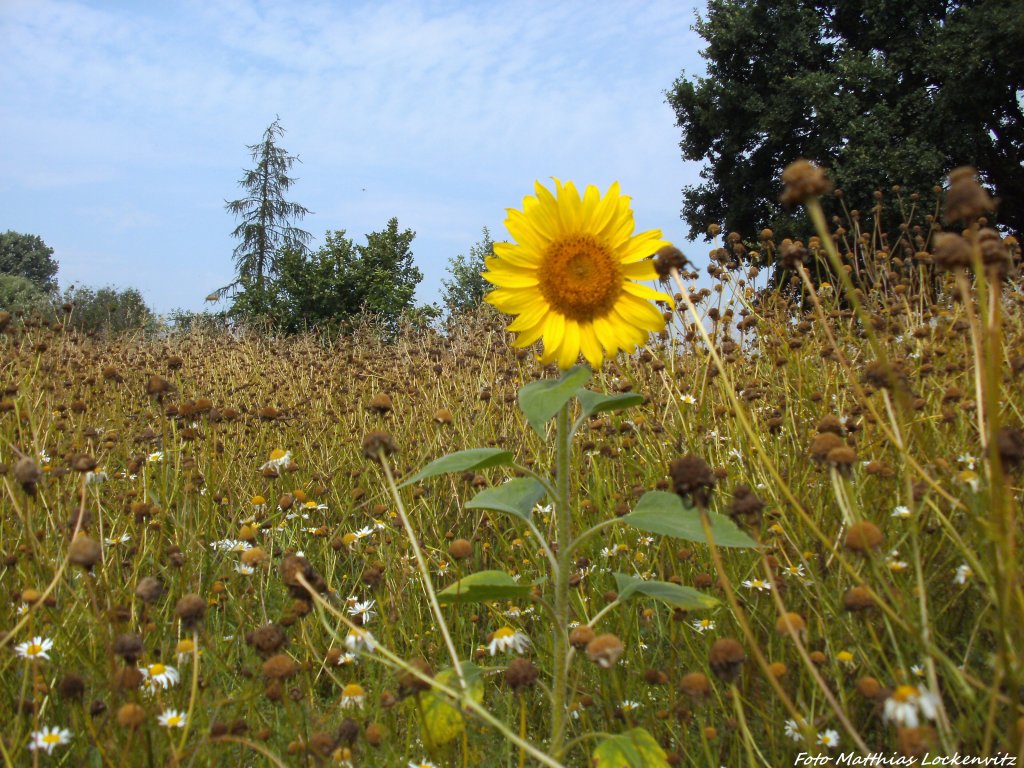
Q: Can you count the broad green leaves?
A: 9